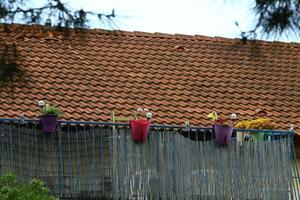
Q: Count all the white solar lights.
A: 3